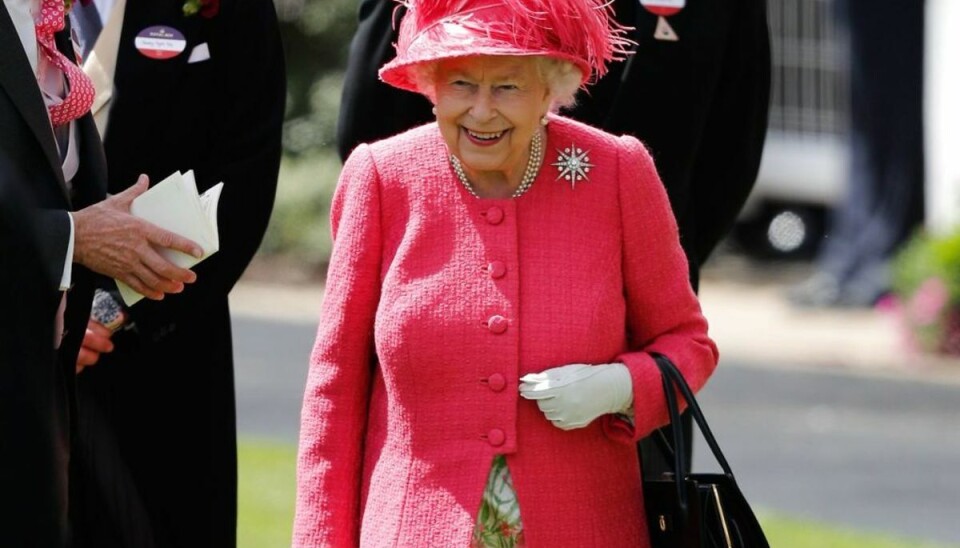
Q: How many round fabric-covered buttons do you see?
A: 5